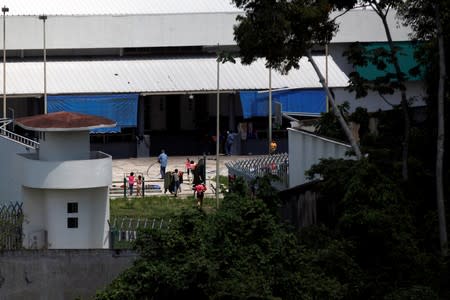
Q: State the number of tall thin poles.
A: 5